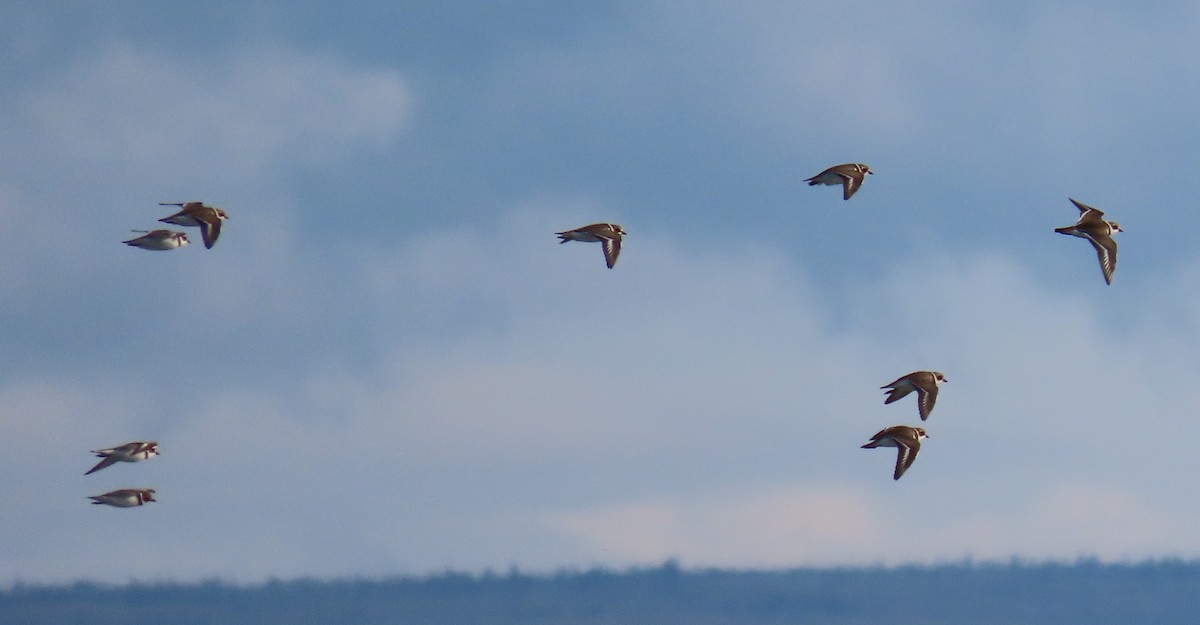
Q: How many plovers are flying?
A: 9